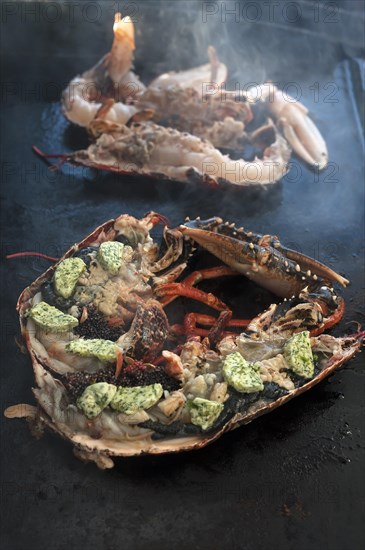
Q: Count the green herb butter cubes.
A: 9